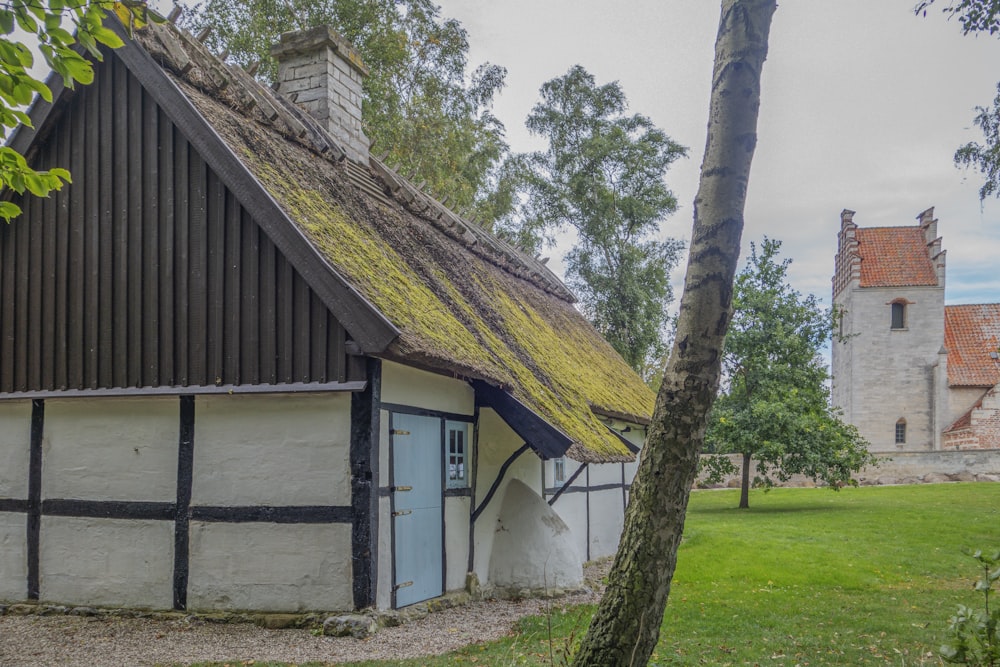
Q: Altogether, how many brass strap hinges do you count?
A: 4